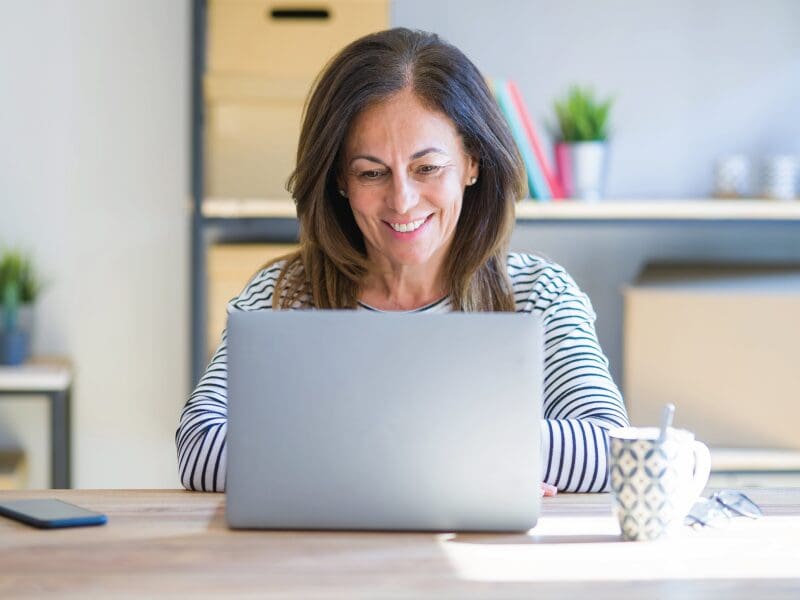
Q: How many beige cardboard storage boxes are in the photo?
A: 4